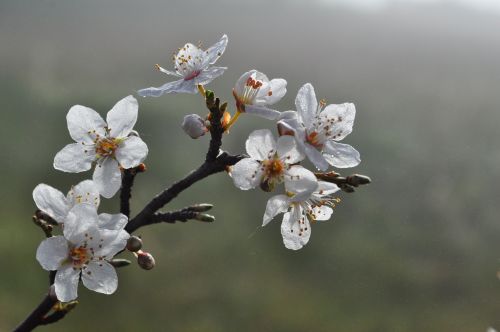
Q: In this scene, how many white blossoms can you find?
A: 8